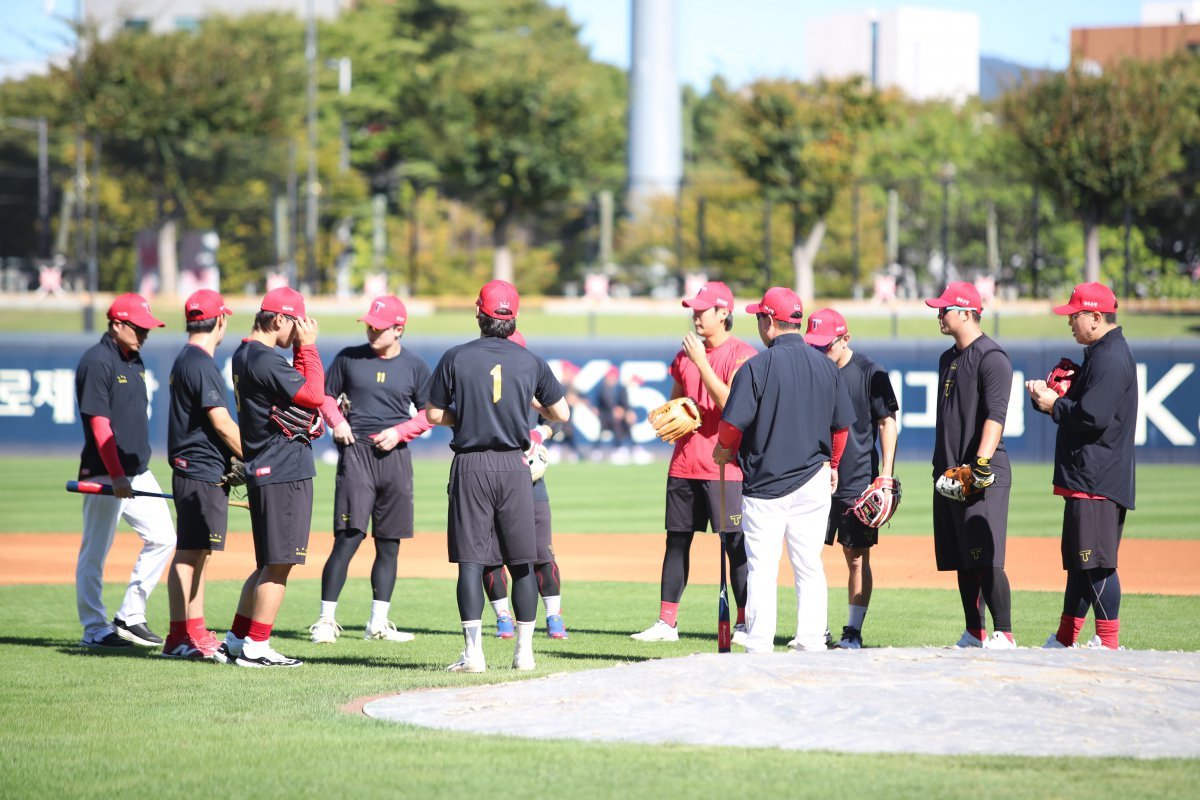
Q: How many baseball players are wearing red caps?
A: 11